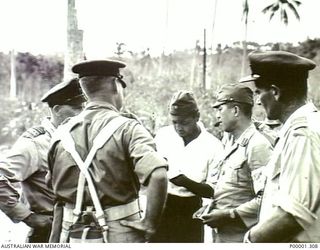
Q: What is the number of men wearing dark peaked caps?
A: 3